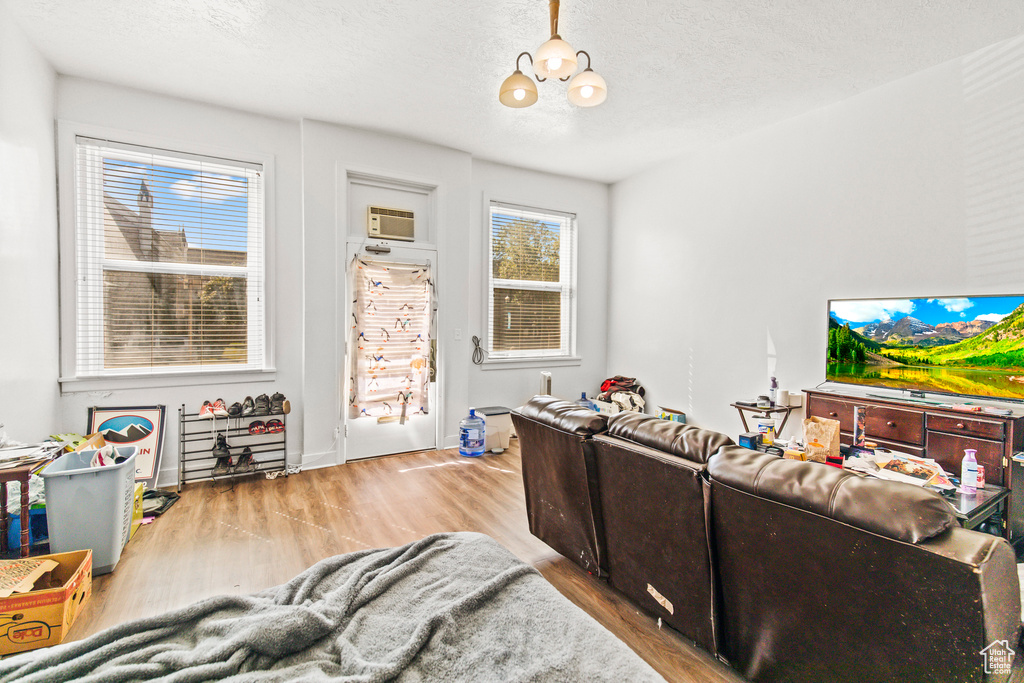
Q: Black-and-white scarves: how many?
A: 0